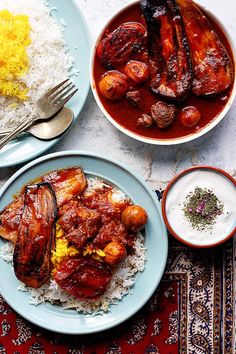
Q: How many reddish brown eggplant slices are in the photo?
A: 4